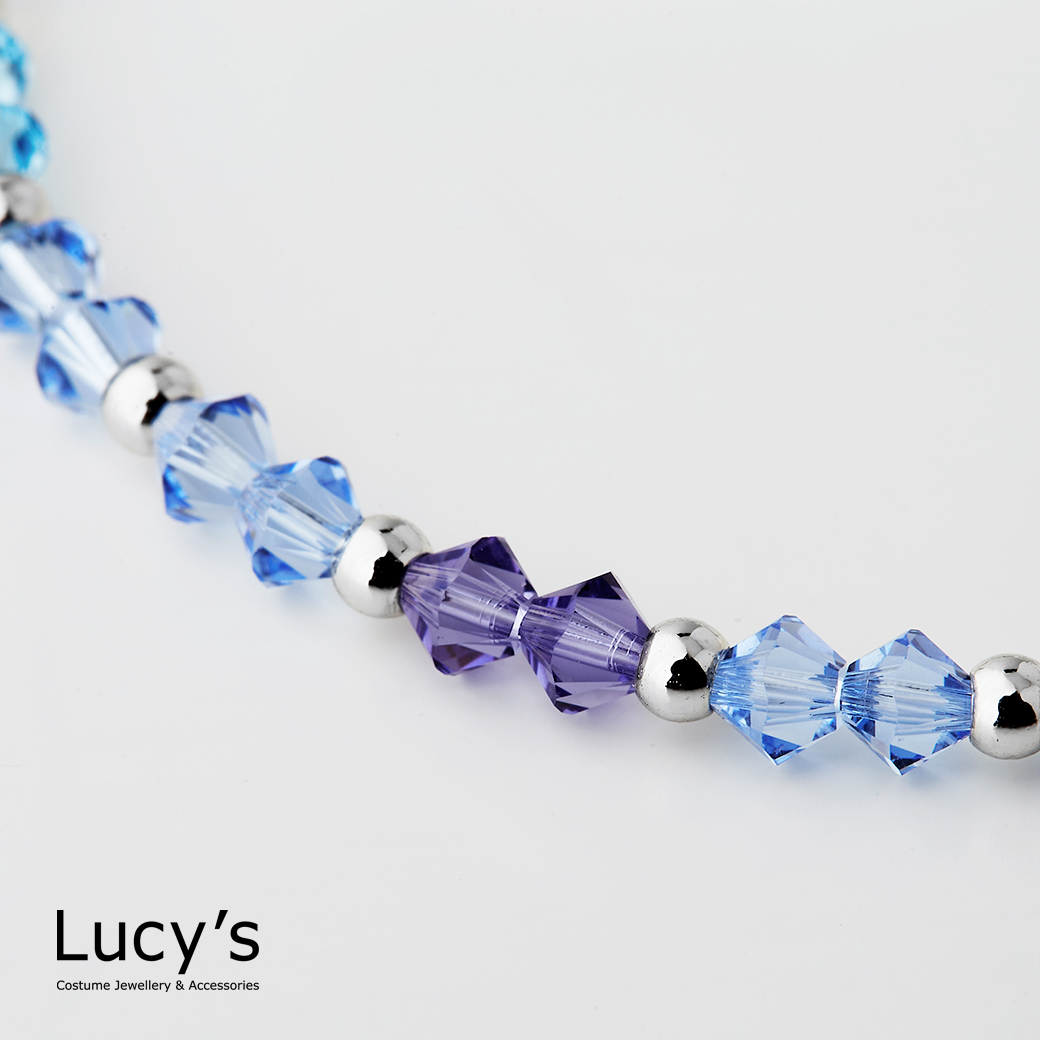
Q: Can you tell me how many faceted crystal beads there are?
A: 10